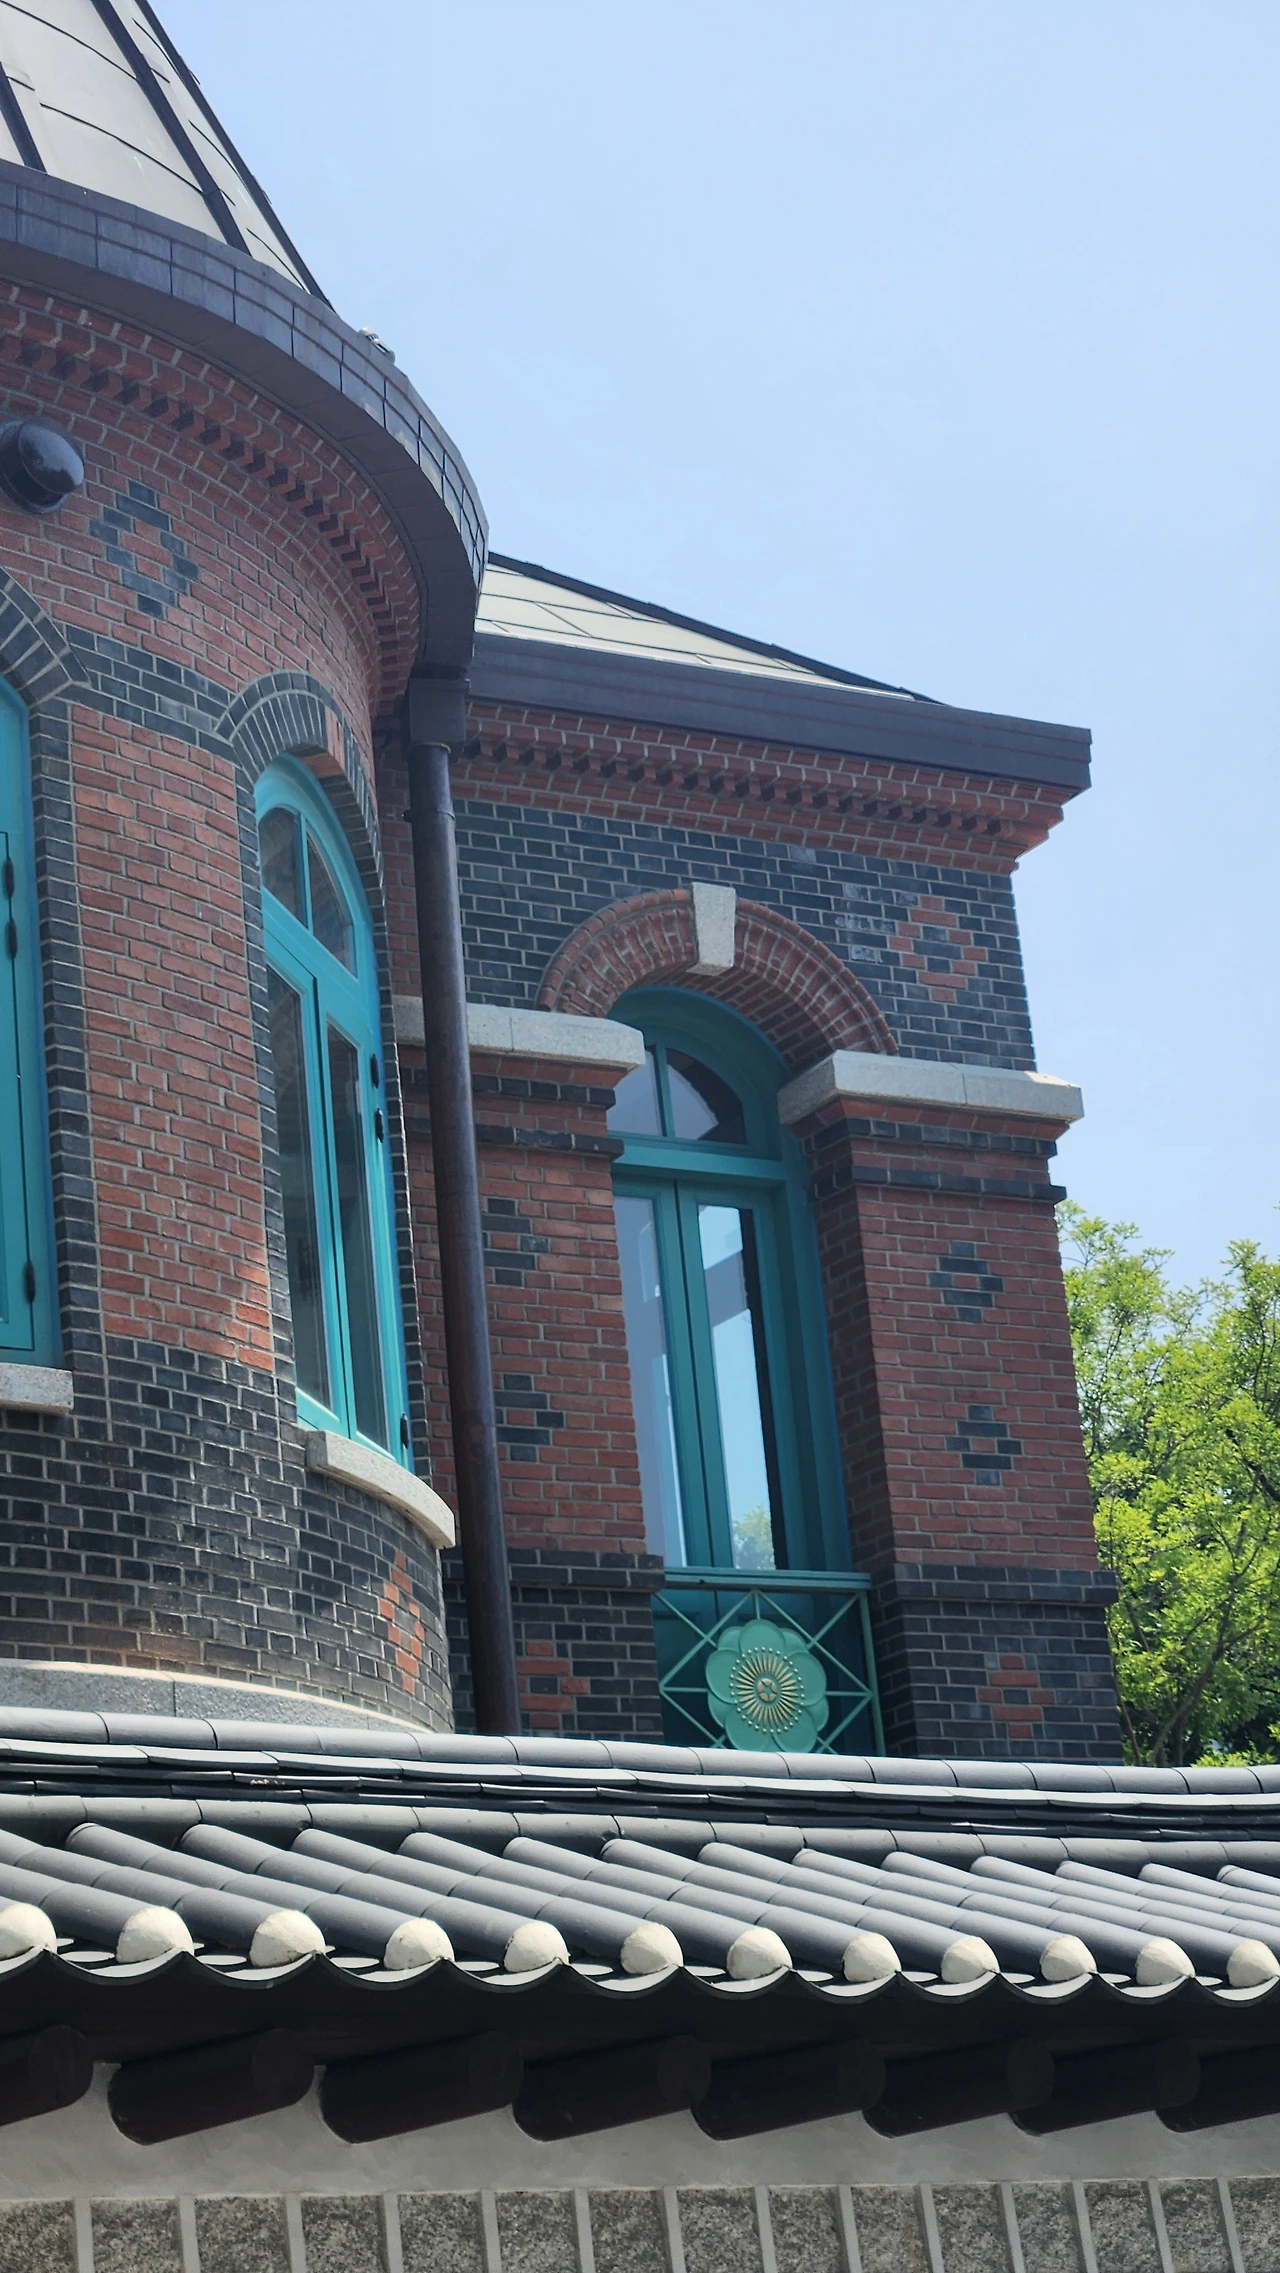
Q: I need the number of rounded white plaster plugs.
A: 12